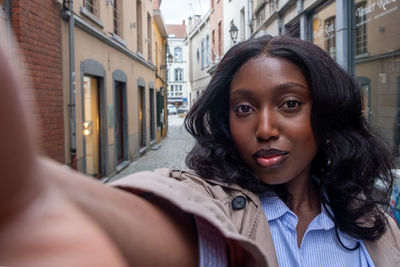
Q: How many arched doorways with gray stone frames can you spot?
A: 4